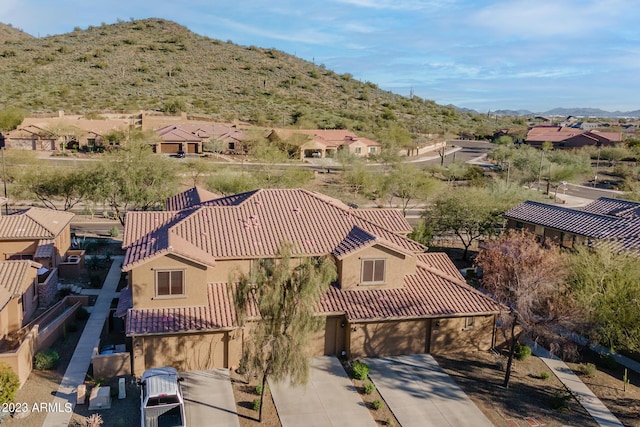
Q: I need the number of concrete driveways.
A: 3